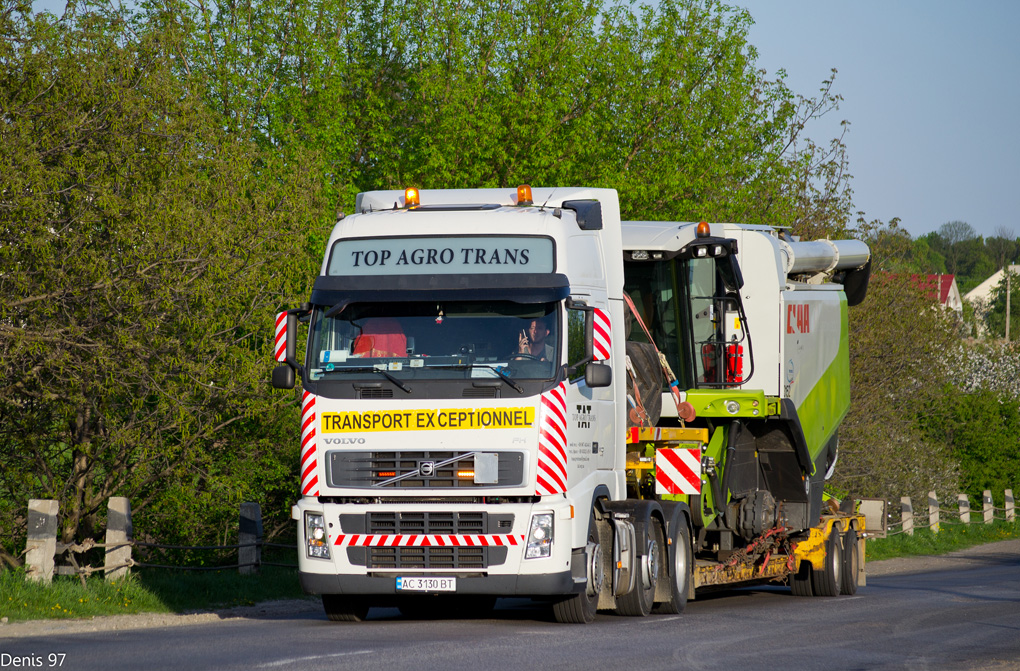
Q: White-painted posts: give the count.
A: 8